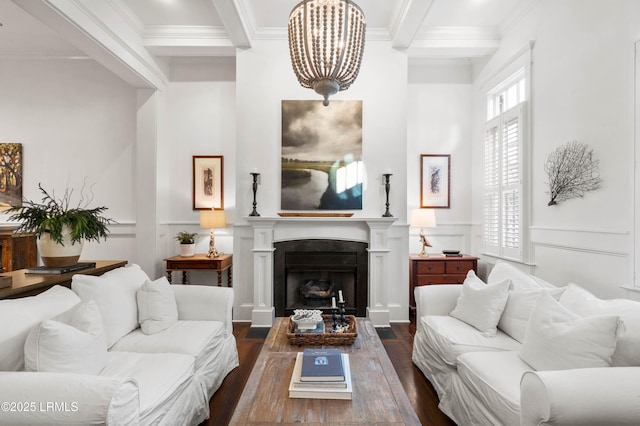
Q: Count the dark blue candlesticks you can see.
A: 2